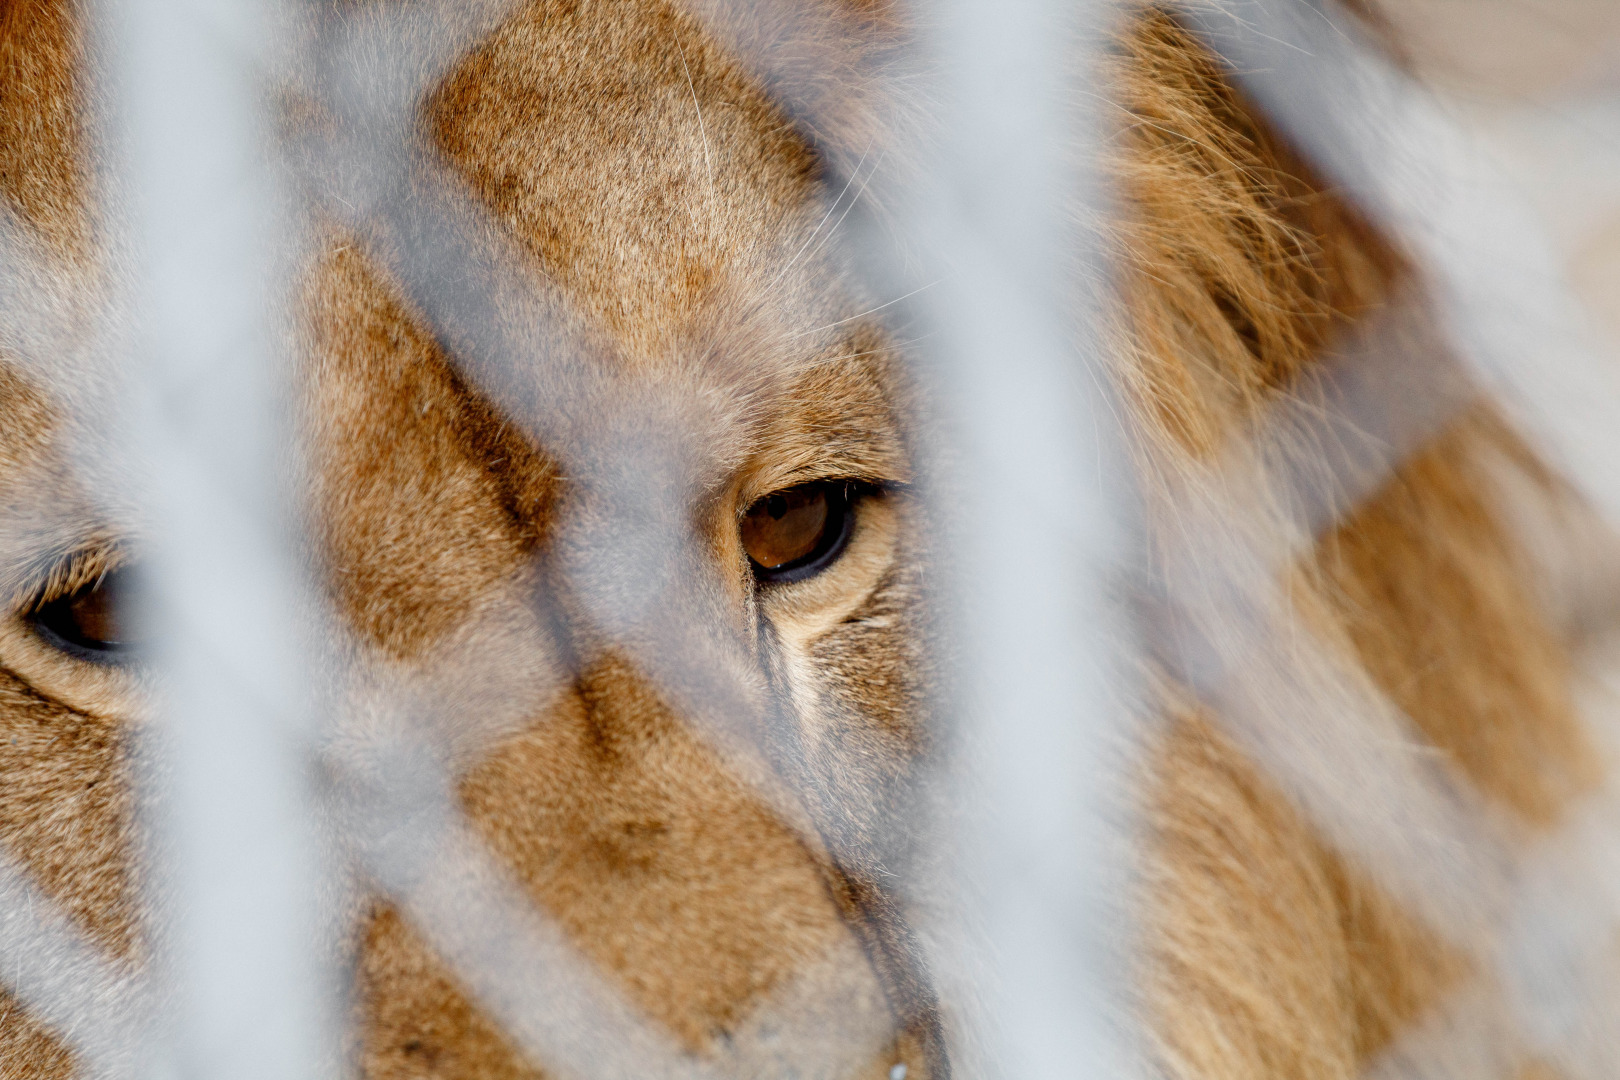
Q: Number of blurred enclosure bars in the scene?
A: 2